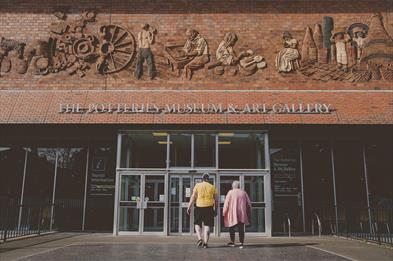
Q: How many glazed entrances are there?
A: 3